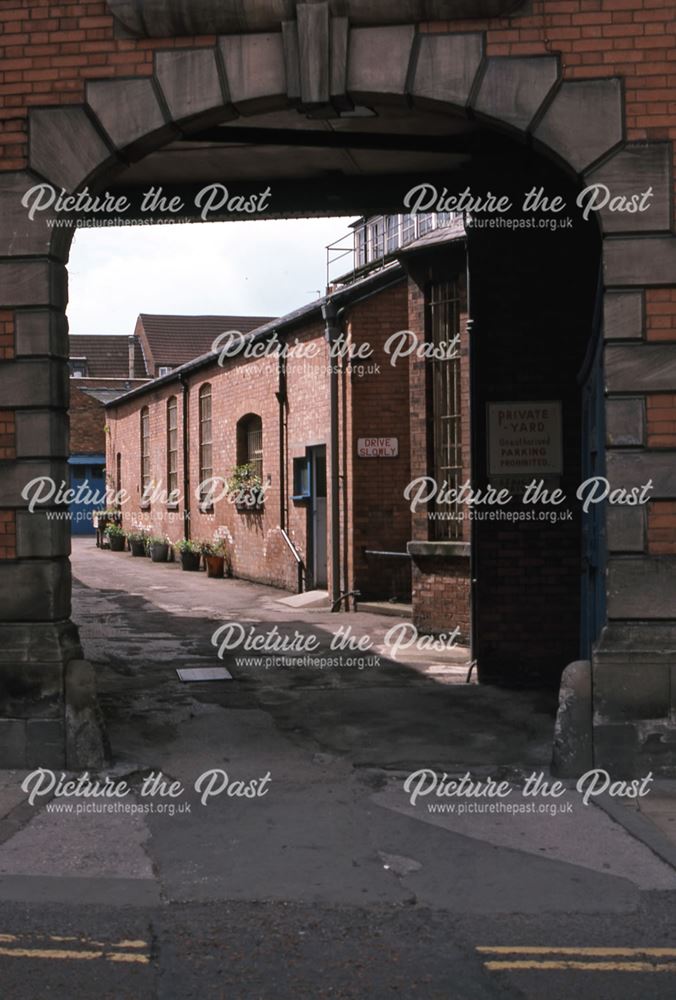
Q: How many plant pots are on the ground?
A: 5